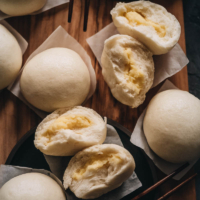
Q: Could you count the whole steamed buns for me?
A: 5